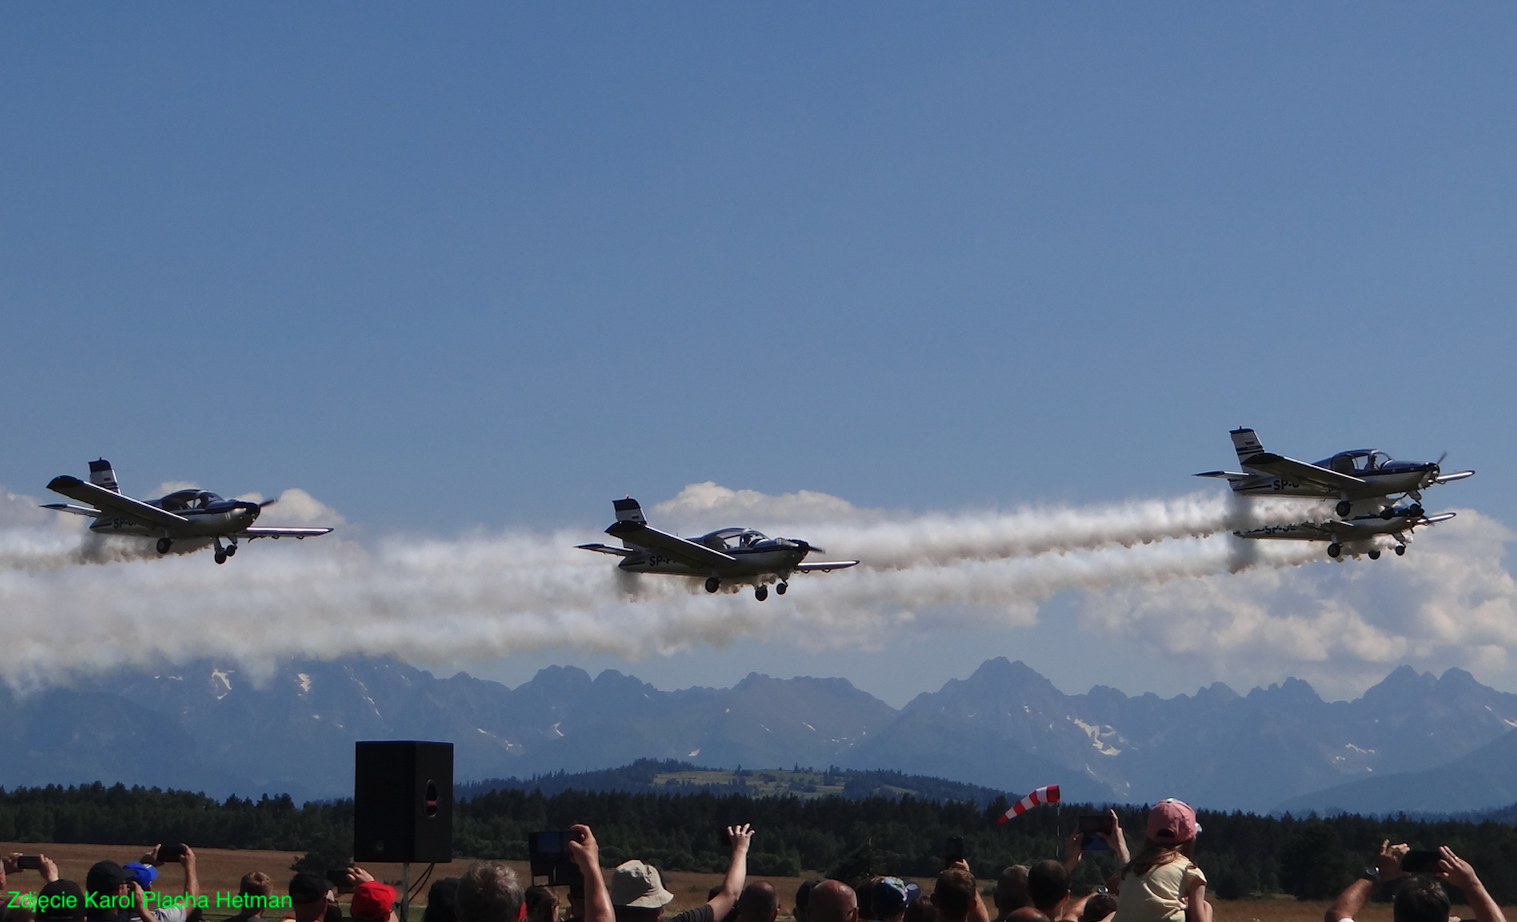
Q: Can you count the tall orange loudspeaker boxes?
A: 0